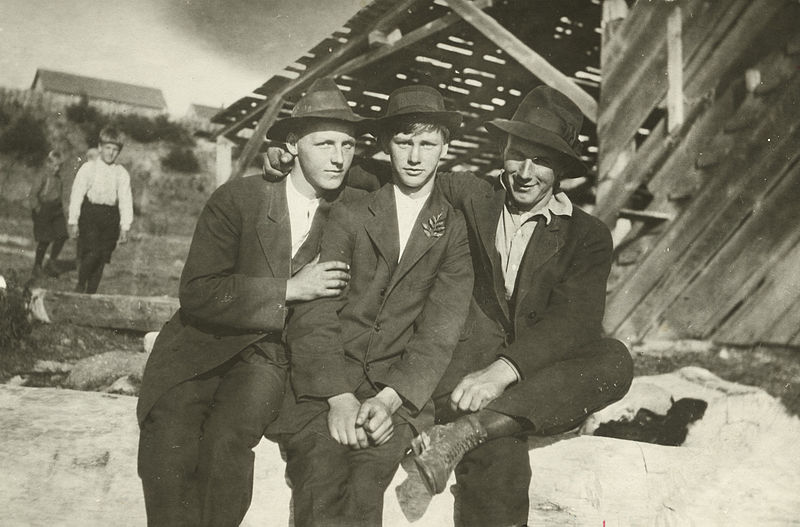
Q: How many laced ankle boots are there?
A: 1